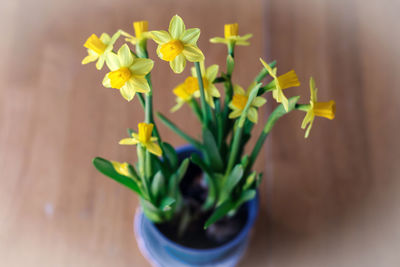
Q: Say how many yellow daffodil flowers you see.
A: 11